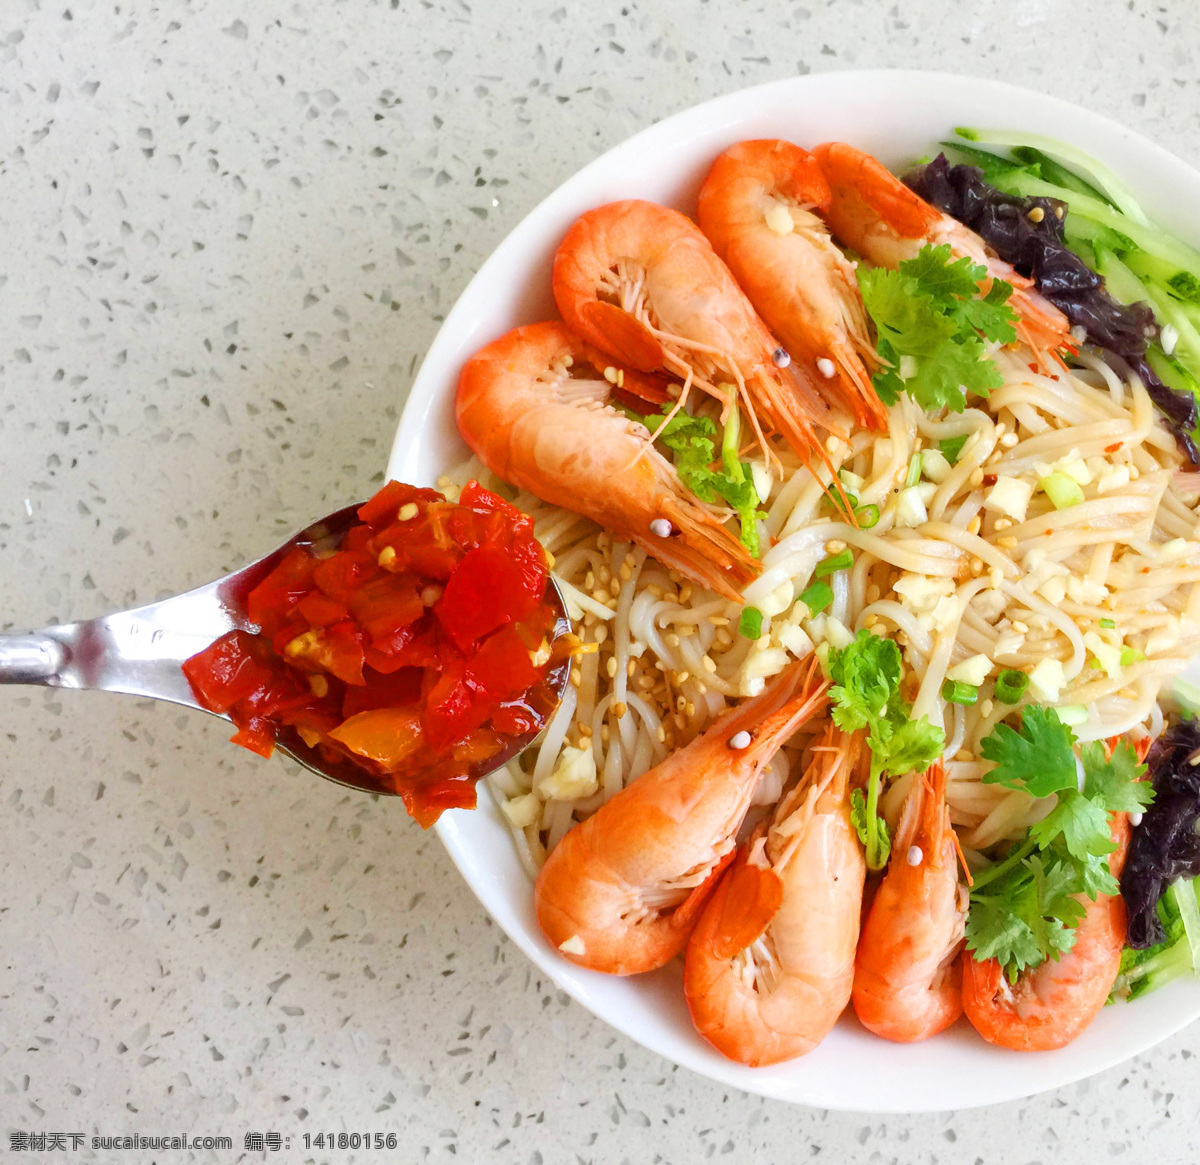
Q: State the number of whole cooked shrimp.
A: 8